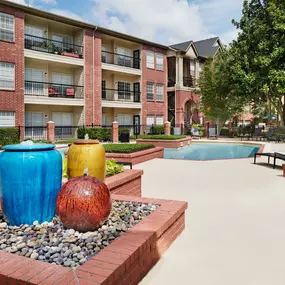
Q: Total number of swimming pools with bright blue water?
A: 1